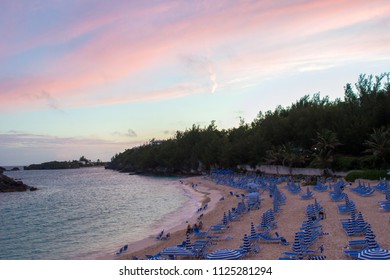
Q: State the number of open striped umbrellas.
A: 3